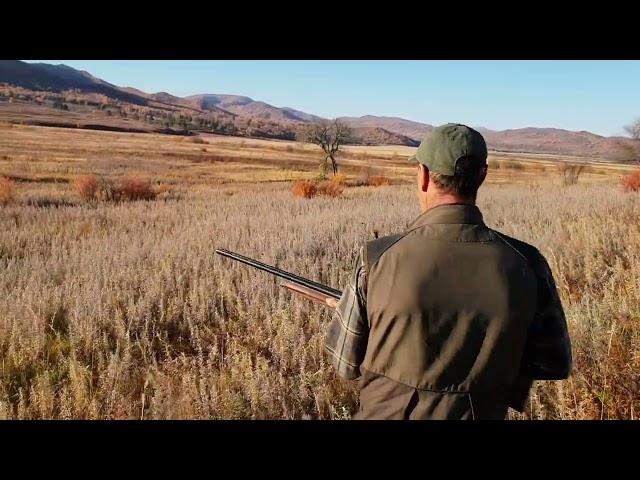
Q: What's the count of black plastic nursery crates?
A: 0